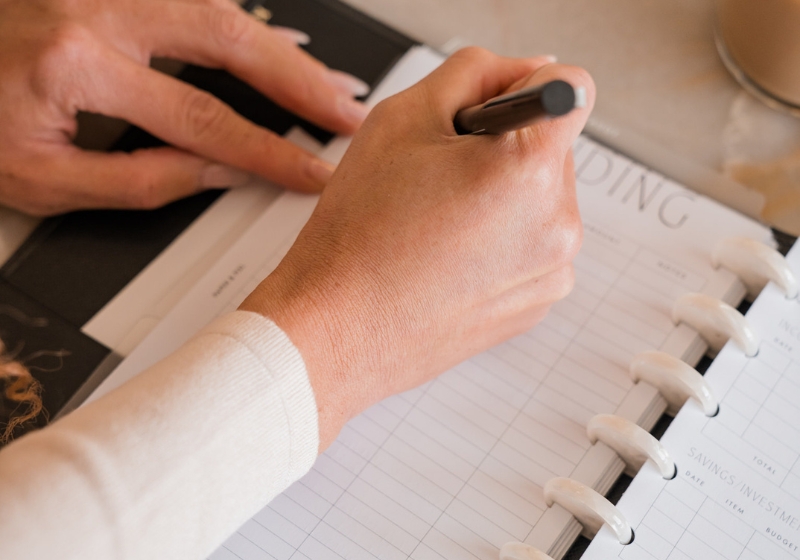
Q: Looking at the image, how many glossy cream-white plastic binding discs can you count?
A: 6